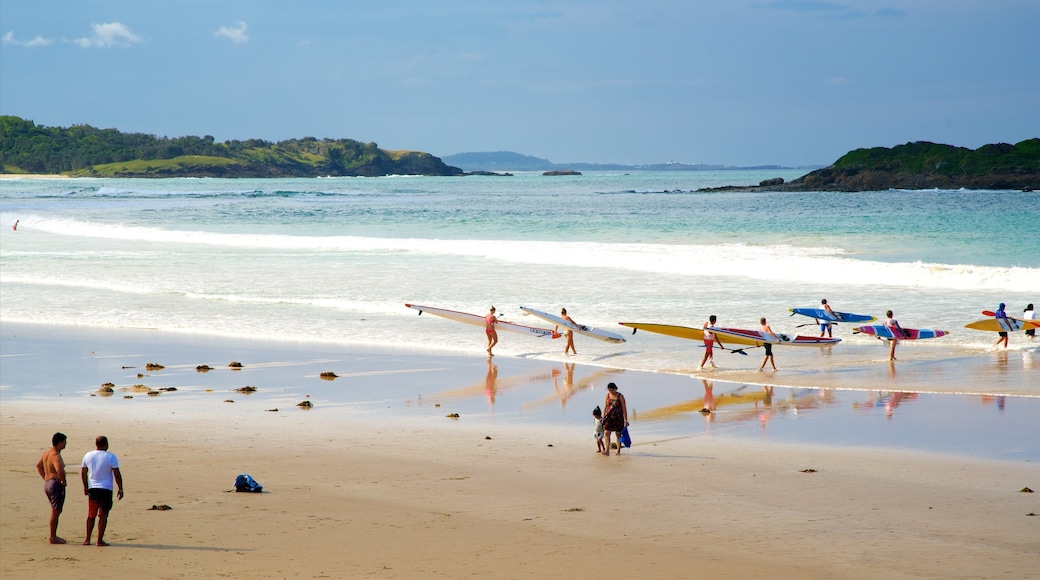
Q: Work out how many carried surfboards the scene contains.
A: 7